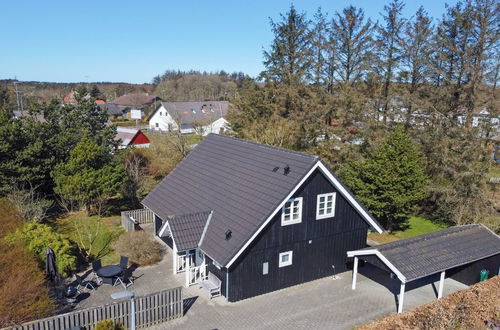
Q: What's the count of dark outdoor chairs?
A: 4